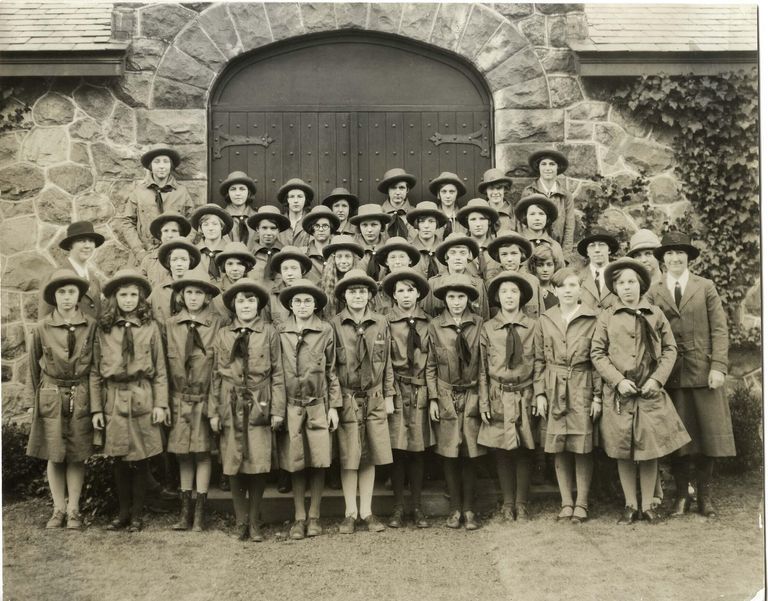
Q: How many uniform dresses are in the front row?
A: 11